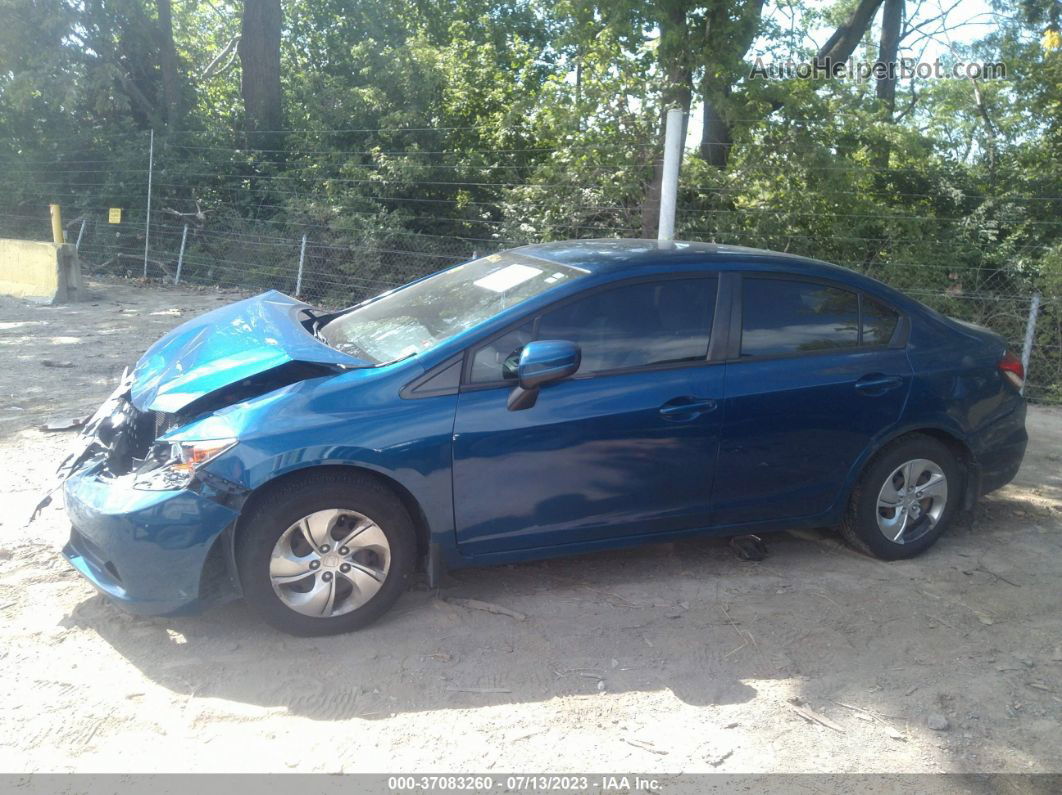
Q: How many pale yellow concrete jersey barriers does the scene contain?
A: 1